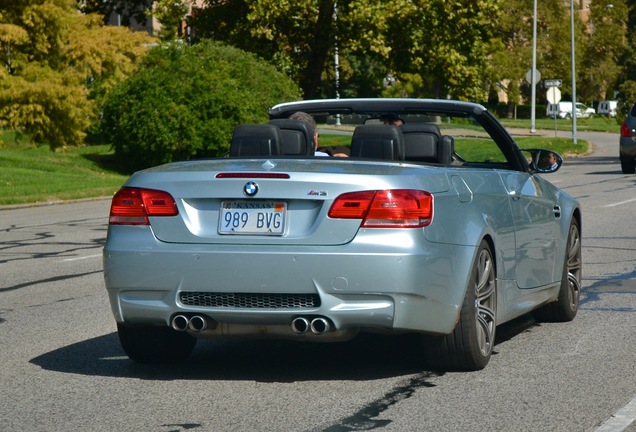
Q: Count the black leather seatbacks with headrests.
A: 4